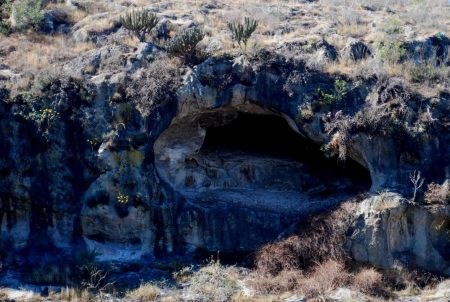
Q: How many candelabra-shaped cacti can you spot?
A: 3